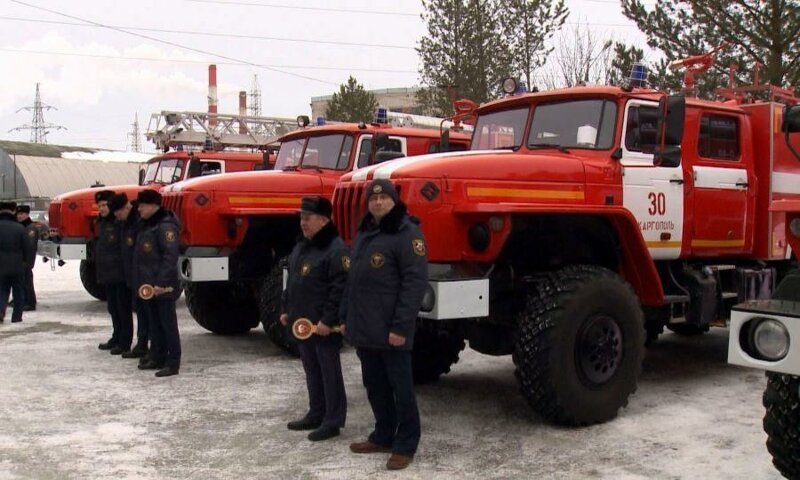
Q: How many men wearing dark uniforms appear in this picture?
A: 7